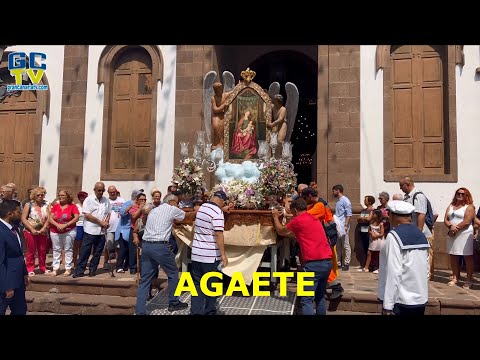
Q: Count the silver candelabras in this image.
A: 2